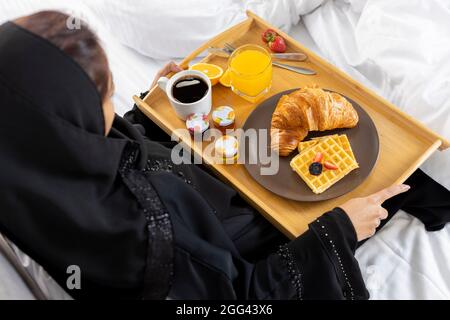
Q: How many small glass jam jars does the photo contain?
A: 3